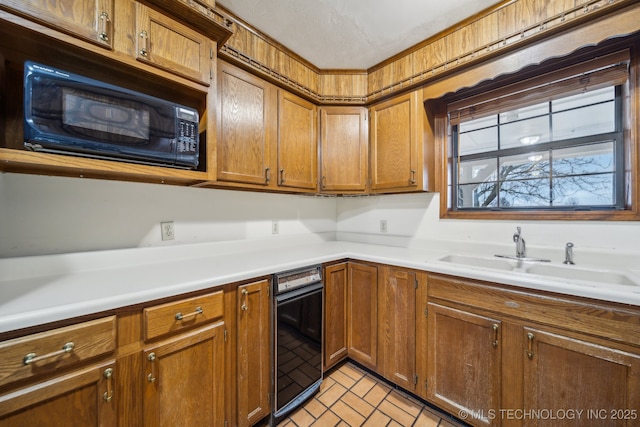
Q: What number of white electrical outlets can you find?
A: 3